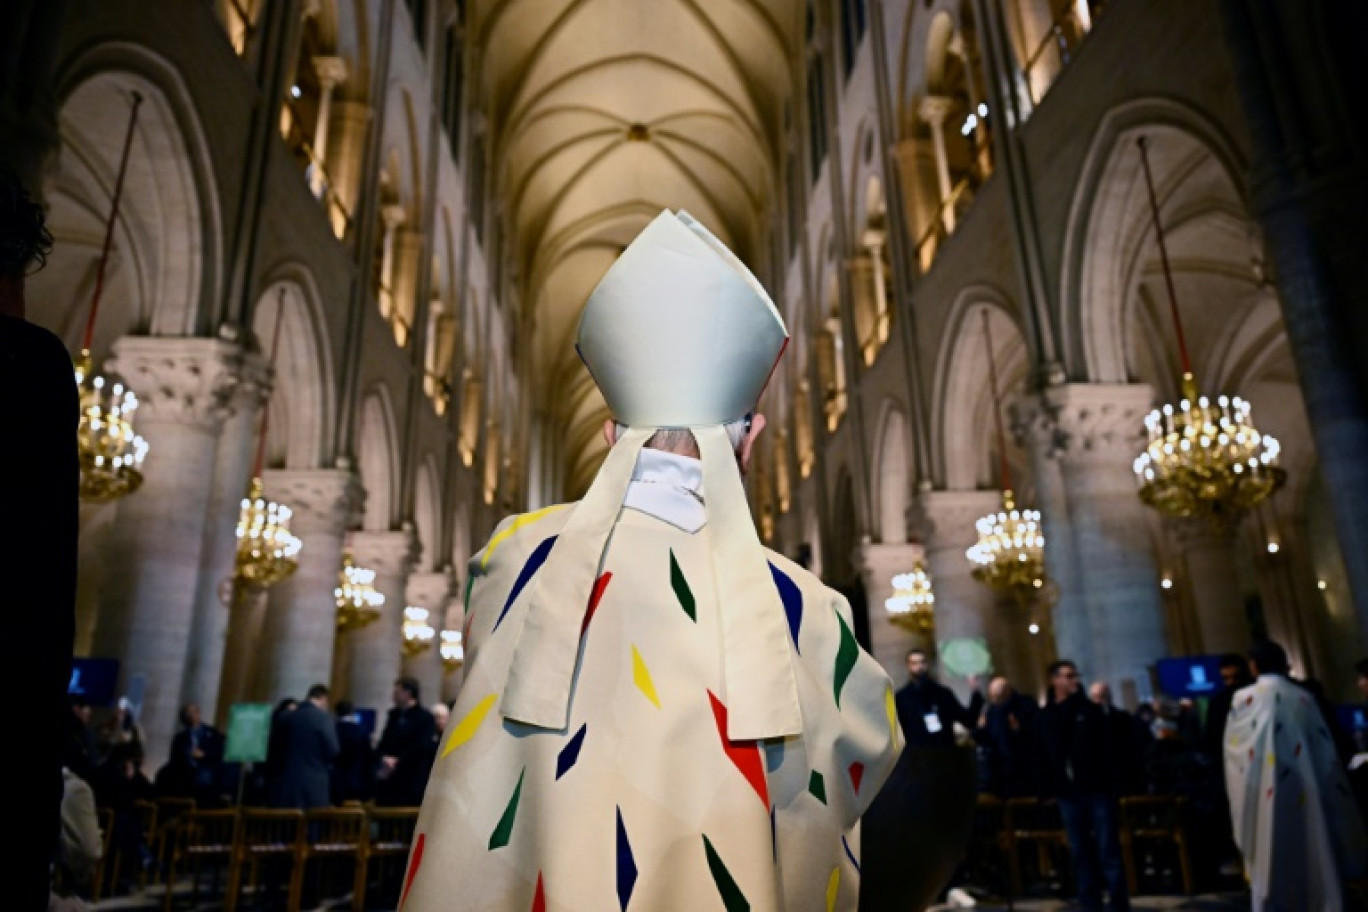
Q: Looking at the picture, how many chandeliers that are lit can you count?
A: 8